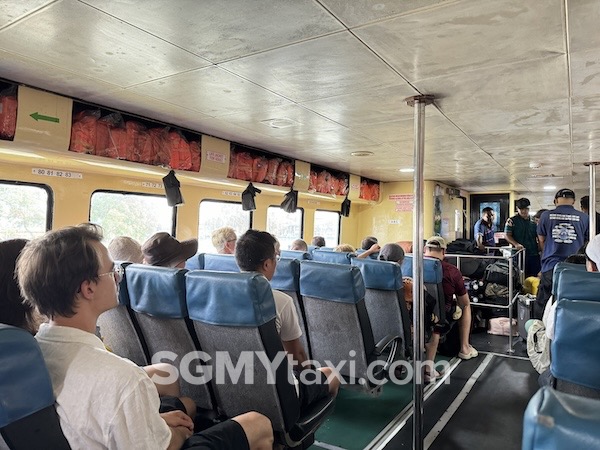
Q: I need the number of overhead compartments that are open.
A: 5